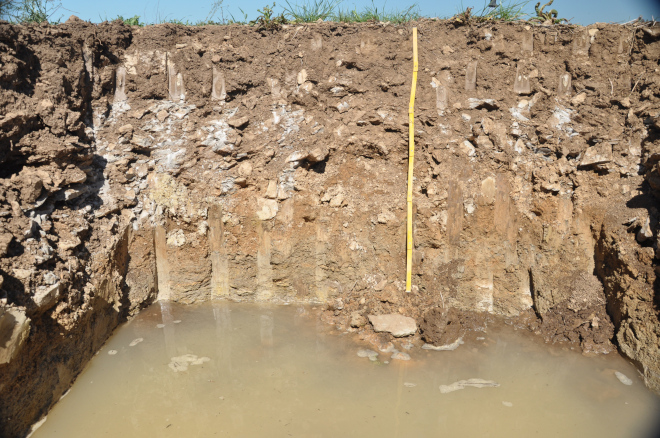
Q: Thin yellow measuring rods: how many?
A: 1